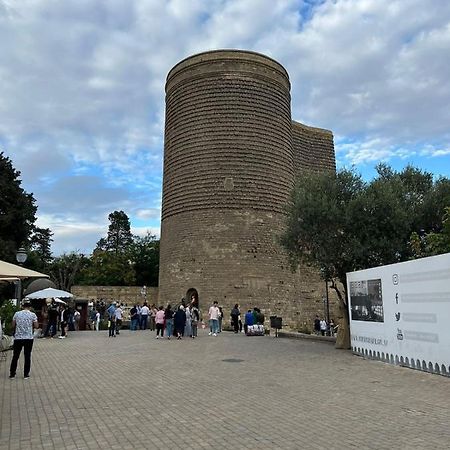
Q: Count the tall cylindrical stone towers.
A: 1